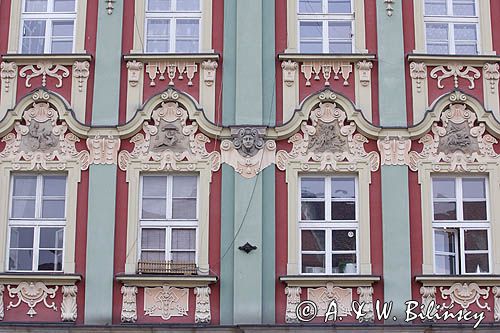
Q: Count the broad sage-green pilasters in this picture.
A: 3